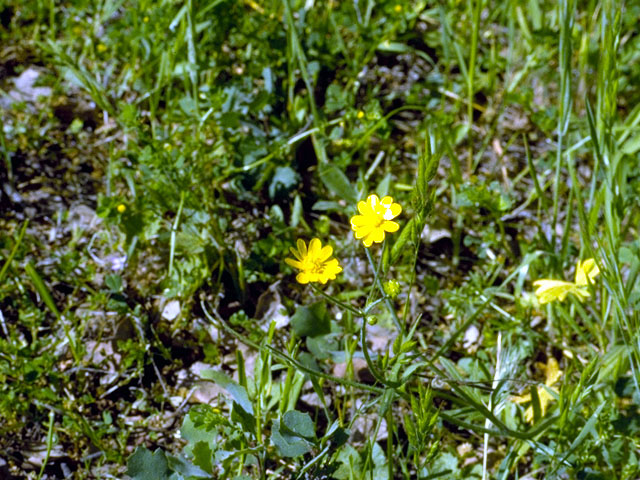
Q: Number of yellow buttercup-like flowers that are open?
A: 2